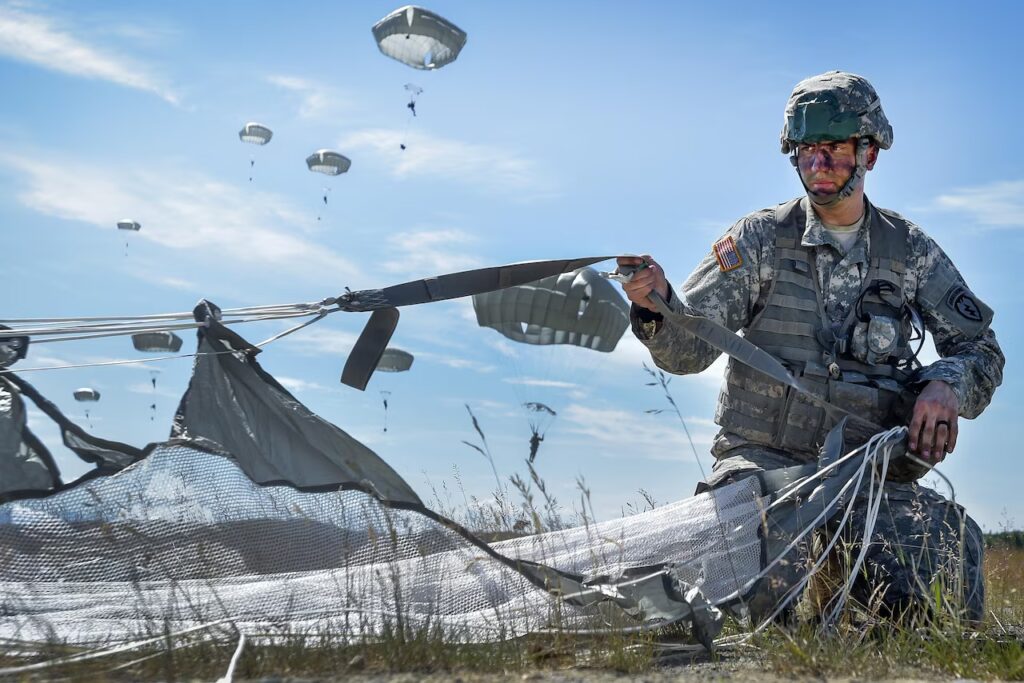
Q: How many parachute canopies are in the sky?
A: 8